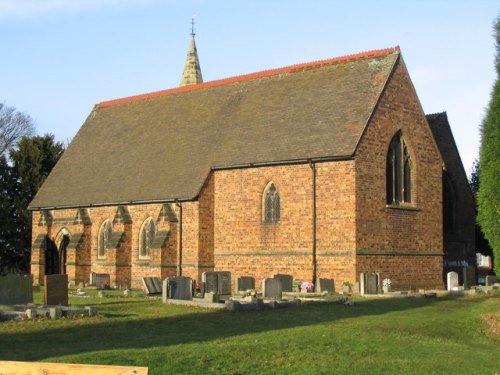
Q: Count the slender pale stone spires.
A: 1